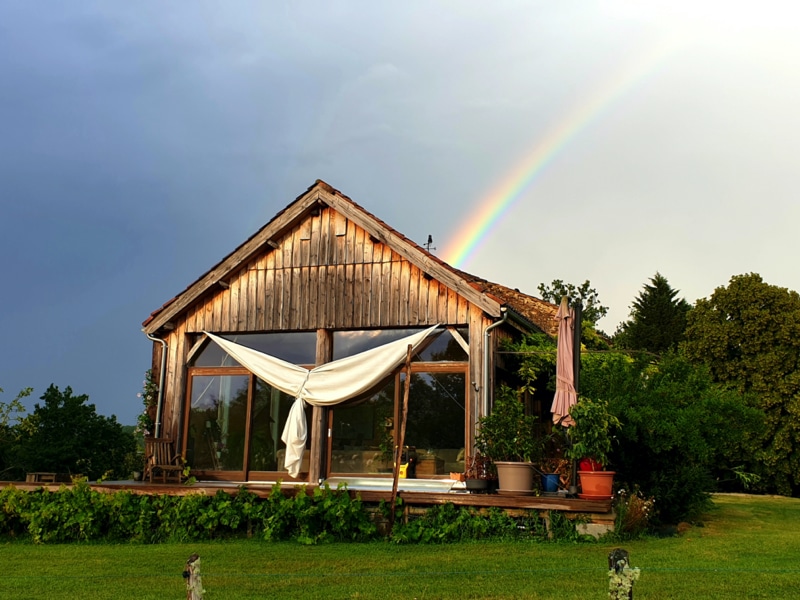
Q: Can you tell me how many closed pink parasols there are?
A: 1